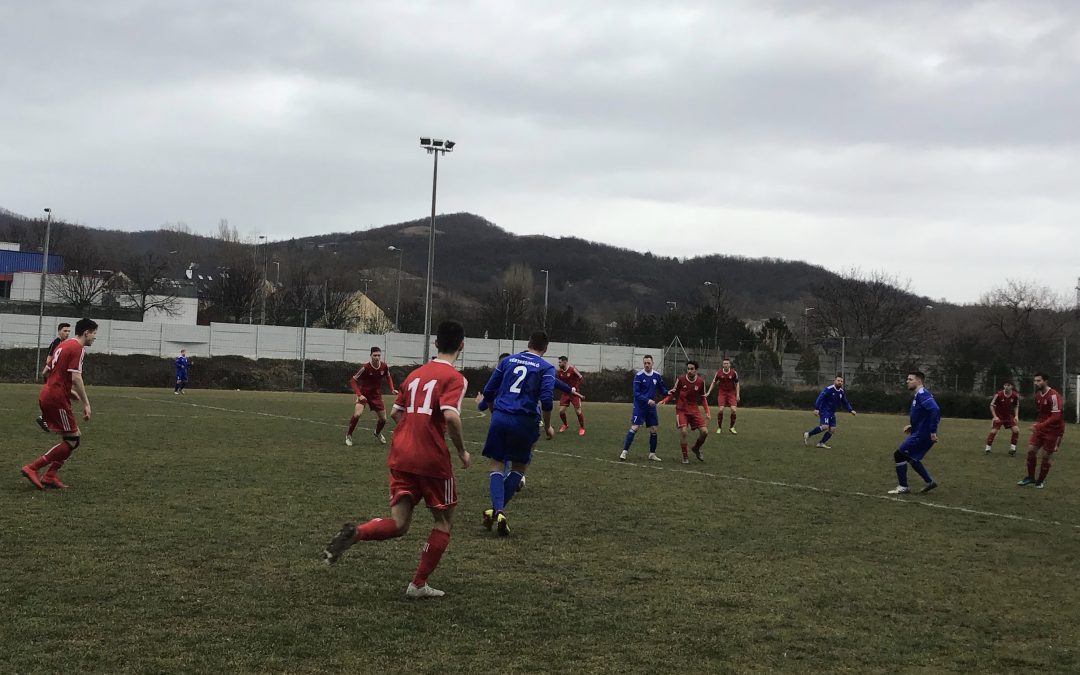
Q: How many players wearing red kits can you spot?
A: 8